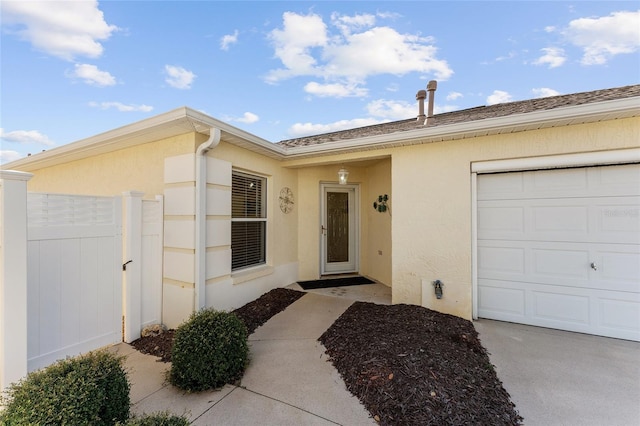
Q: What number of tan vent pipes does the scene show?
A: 2